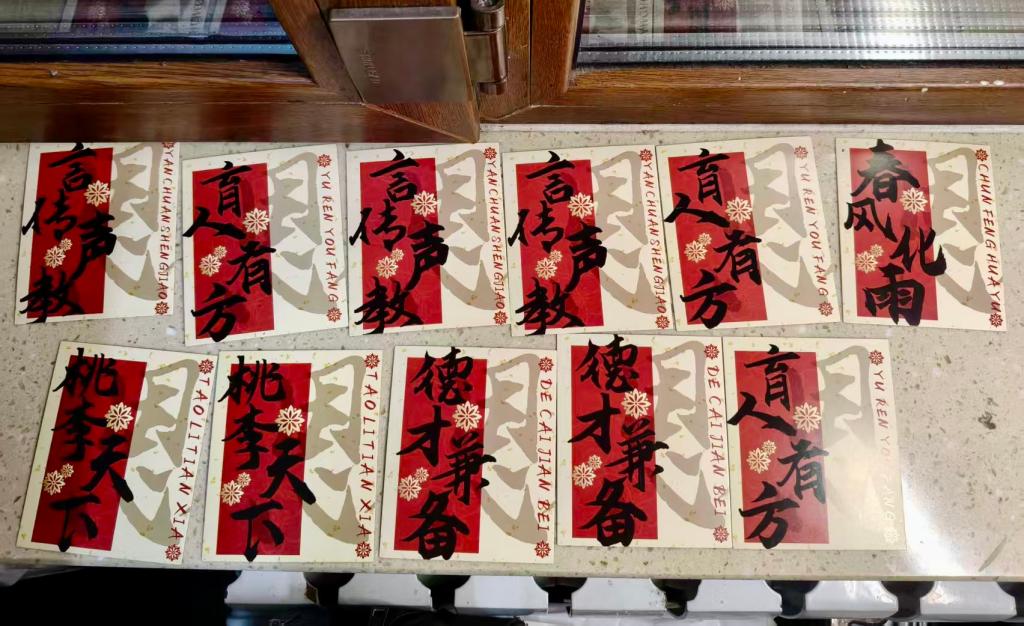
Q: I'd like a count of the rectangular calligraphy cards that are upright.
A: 11